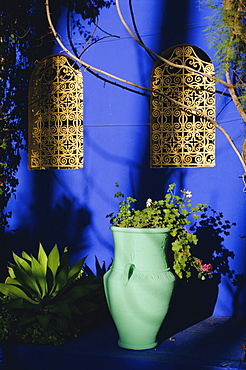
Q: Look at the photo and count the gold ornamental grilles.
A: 2